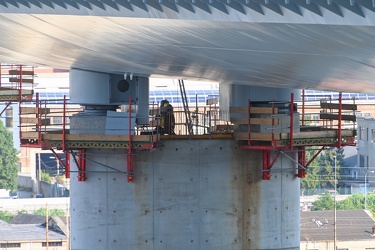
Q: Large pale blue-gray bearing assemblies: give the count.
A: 2